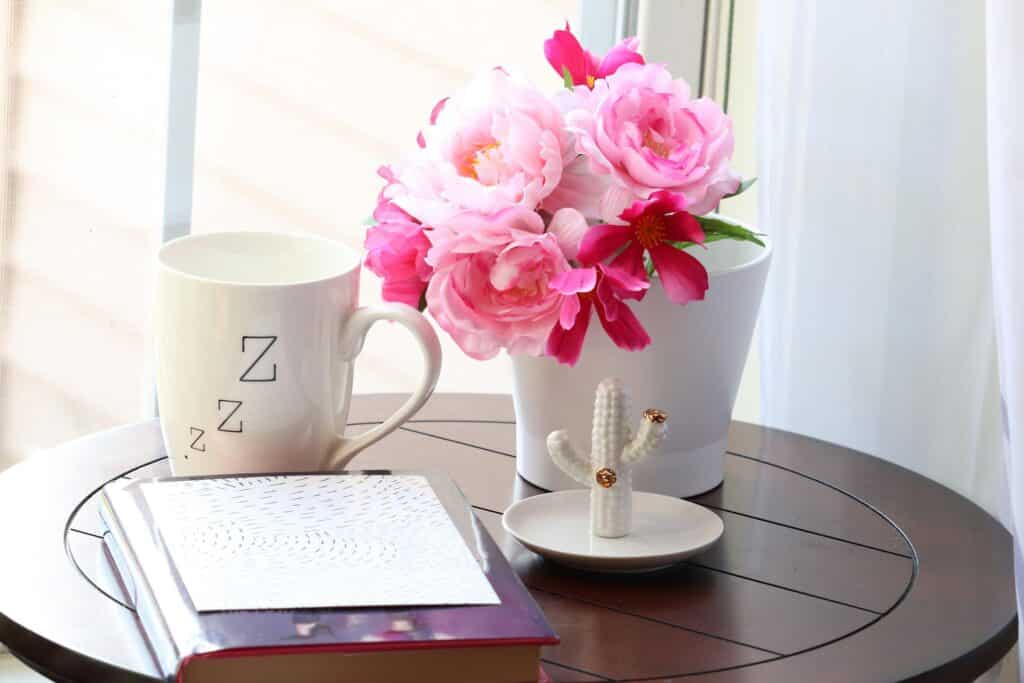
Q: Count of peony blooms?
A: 3